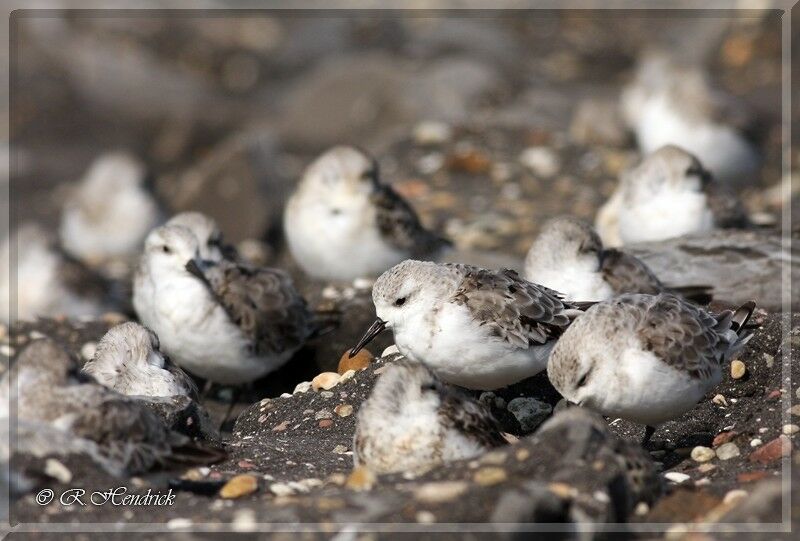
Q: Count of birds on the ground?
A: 13